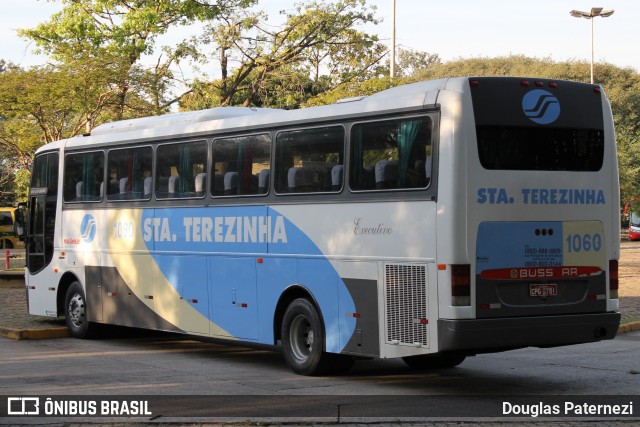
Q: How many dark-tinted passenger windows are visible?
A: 6